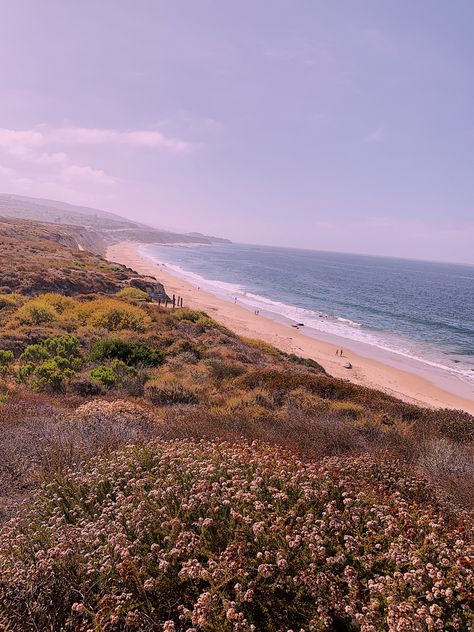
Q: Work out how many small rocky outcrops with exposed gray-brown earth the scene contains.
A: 1